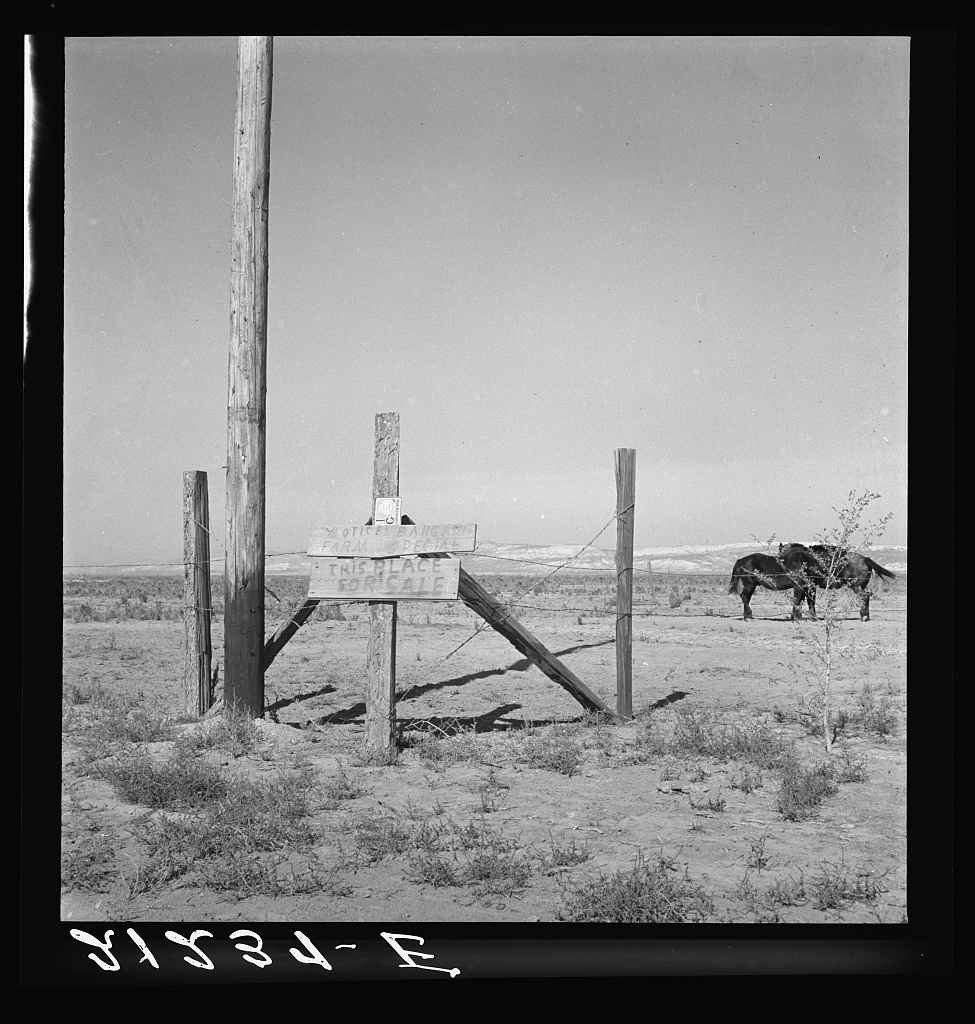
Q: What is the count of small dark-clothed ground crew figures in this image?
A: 0